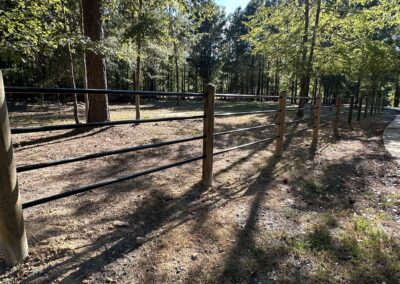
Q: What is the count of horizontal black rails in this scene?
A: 4